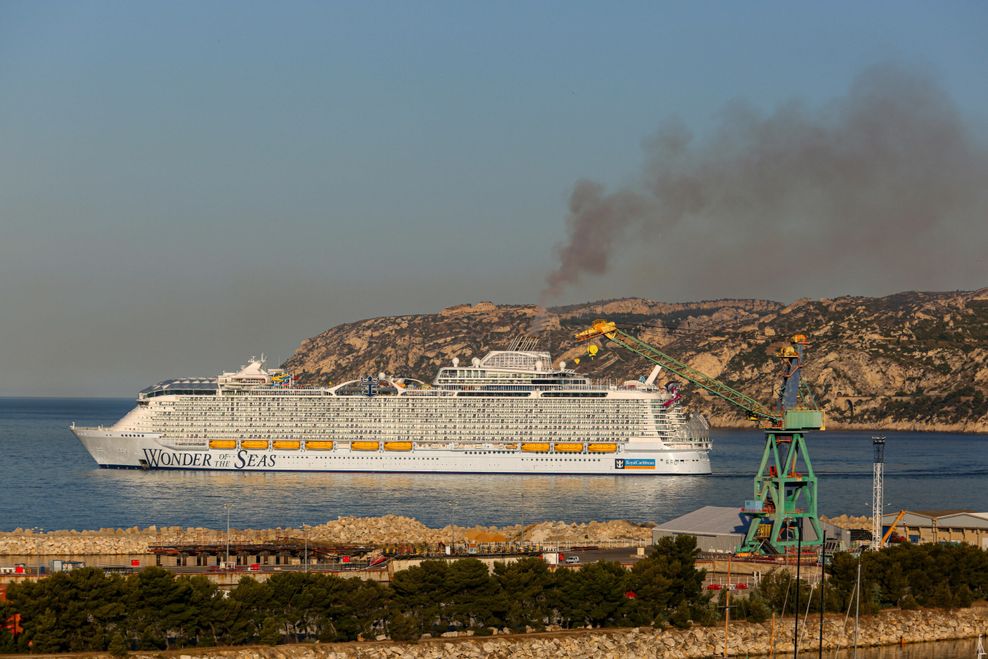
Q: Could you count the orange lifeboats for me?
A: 9